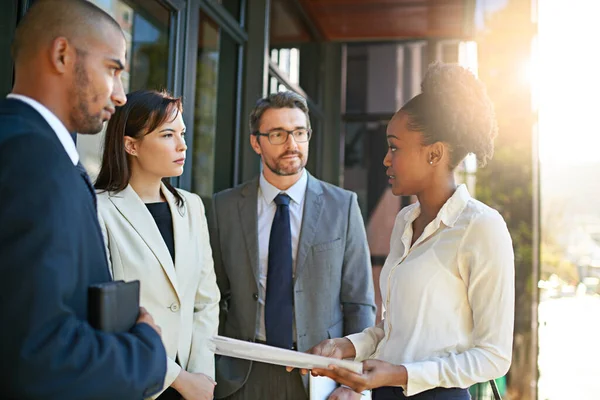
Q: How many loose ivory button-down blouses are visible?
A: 1